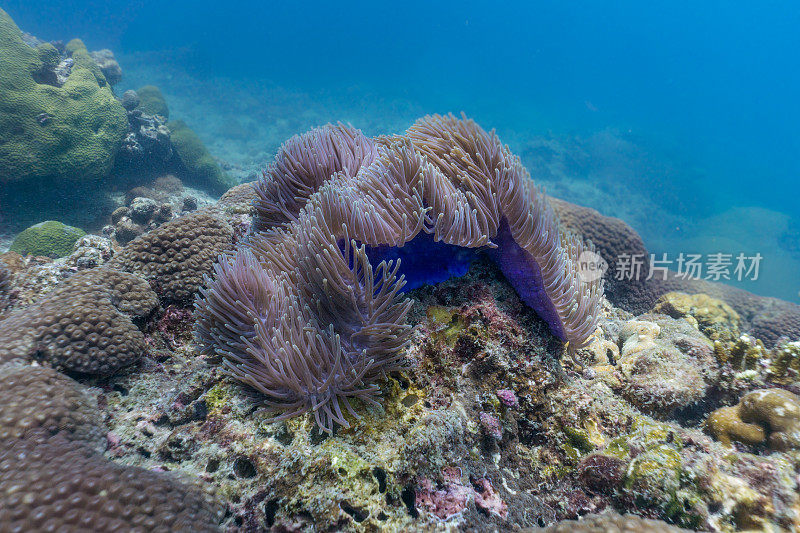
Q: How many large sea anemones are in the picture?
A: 1